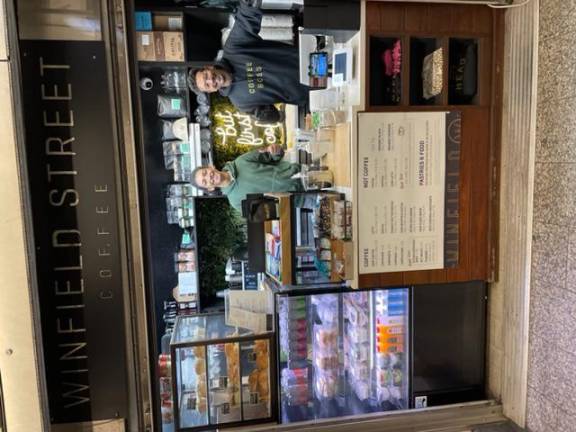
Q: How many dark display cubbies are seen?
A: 3